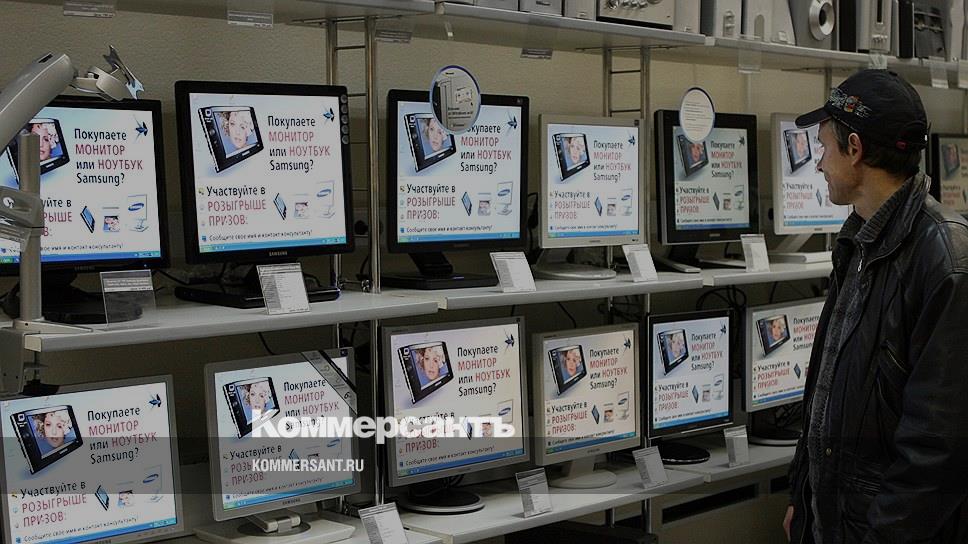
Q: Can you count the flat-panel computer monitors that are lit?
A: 13